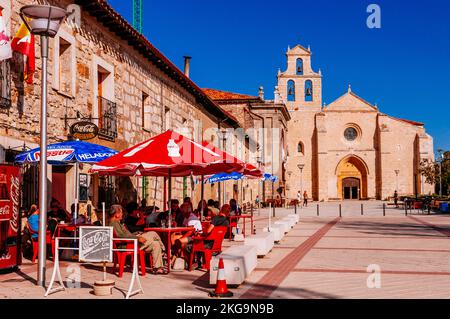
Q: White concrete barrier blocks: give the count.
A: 6